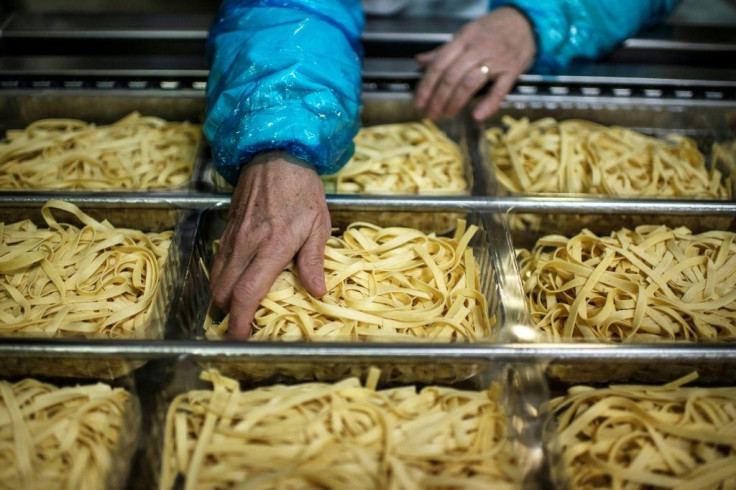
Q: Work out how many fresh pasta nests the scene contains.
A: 9